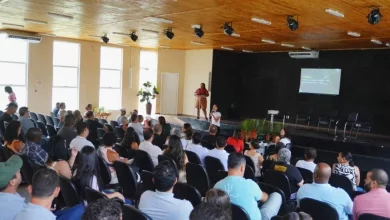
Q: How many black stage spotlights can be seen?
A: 7